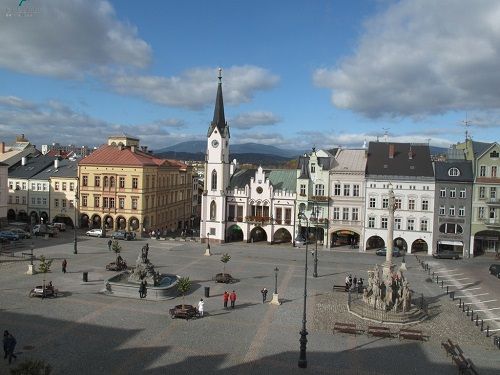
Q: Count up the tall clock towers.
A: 1